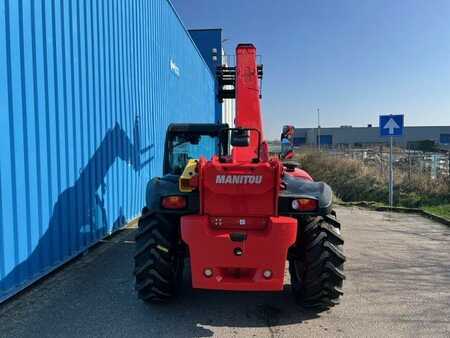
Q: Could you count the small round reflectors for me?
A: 2